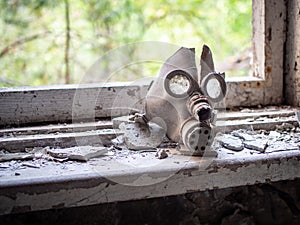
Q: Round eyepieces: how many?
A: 2